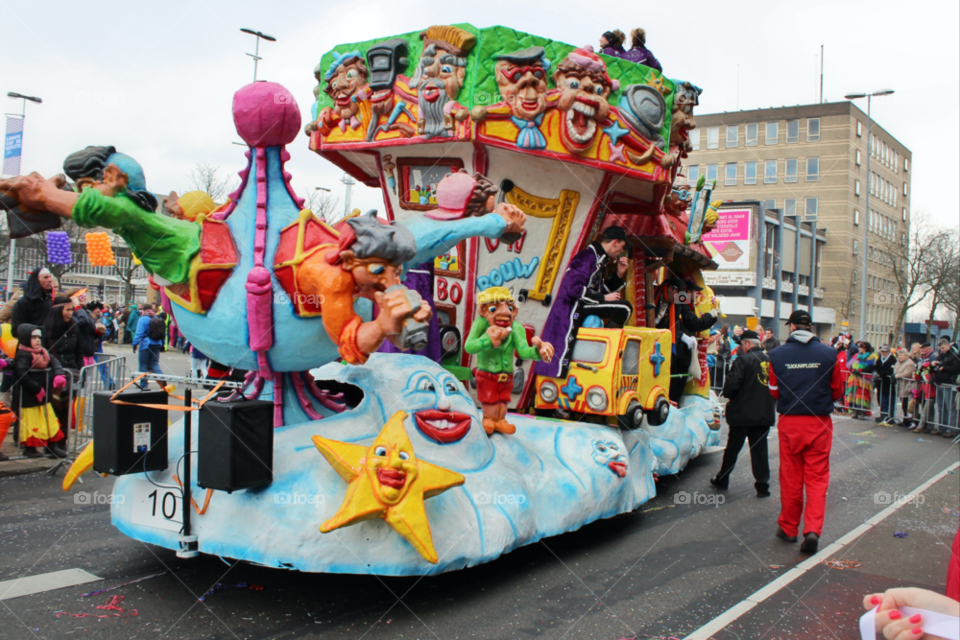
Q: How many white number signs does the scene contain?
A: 1